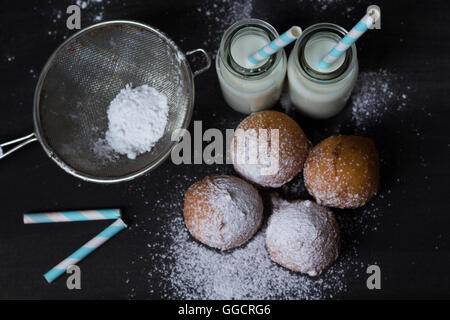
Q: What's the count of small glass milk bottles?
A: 2